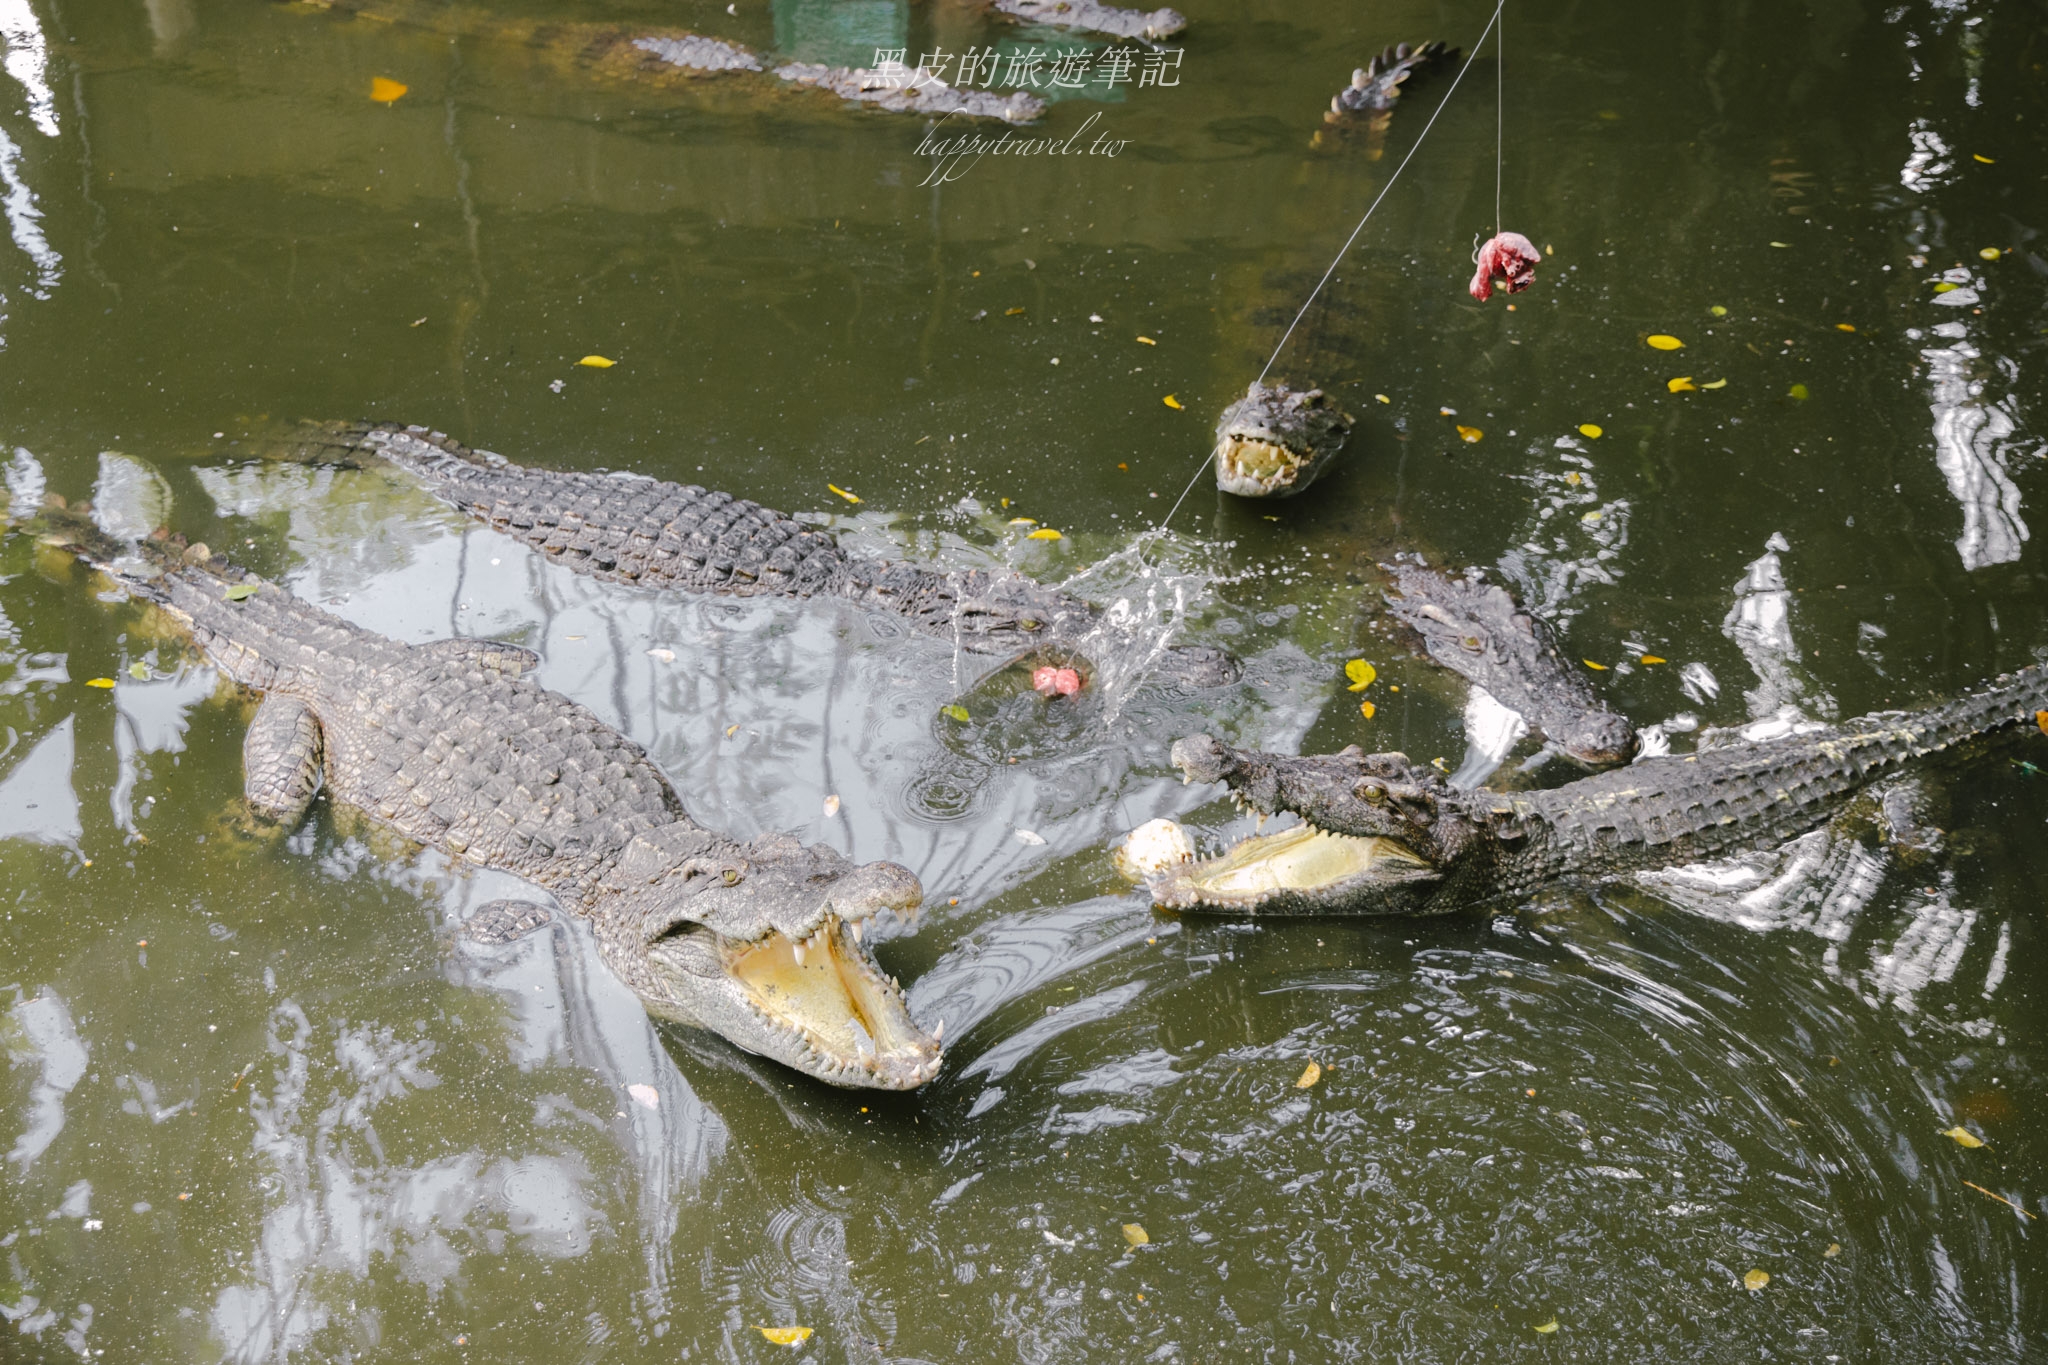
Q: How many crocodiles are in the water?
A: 7